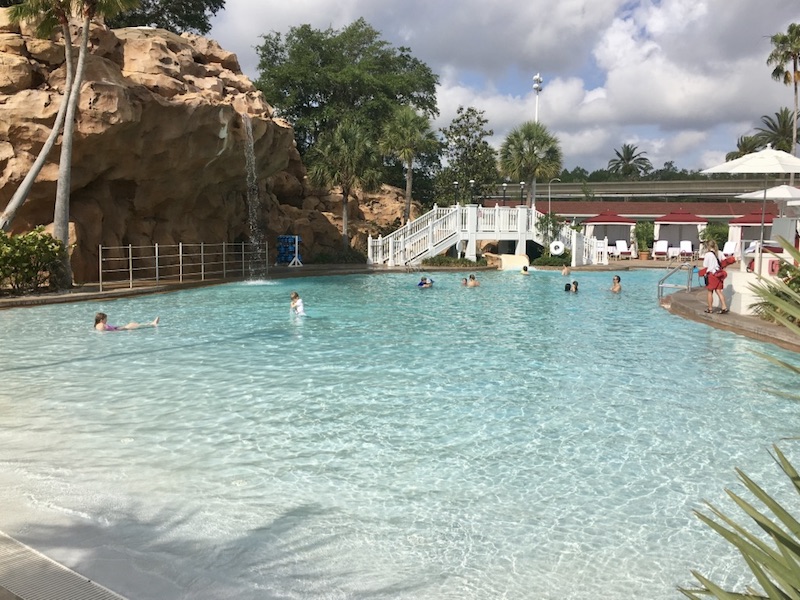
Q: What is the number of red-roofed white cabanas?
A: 3